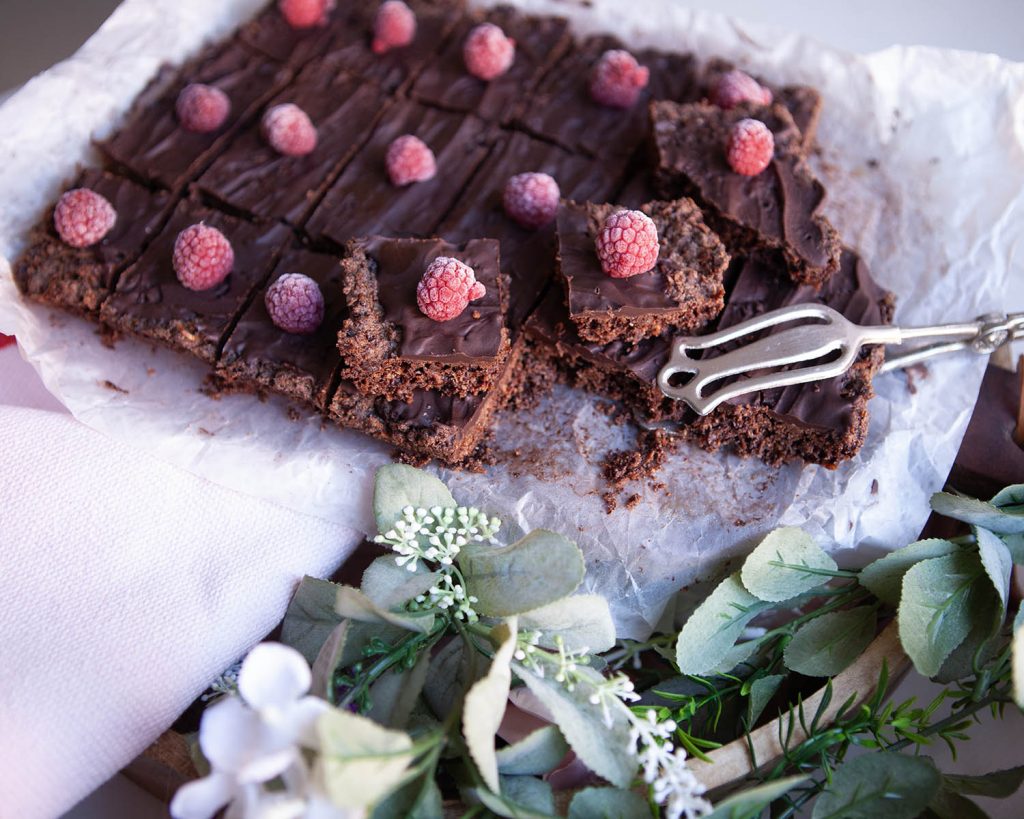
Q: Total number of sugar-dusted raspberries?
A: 15